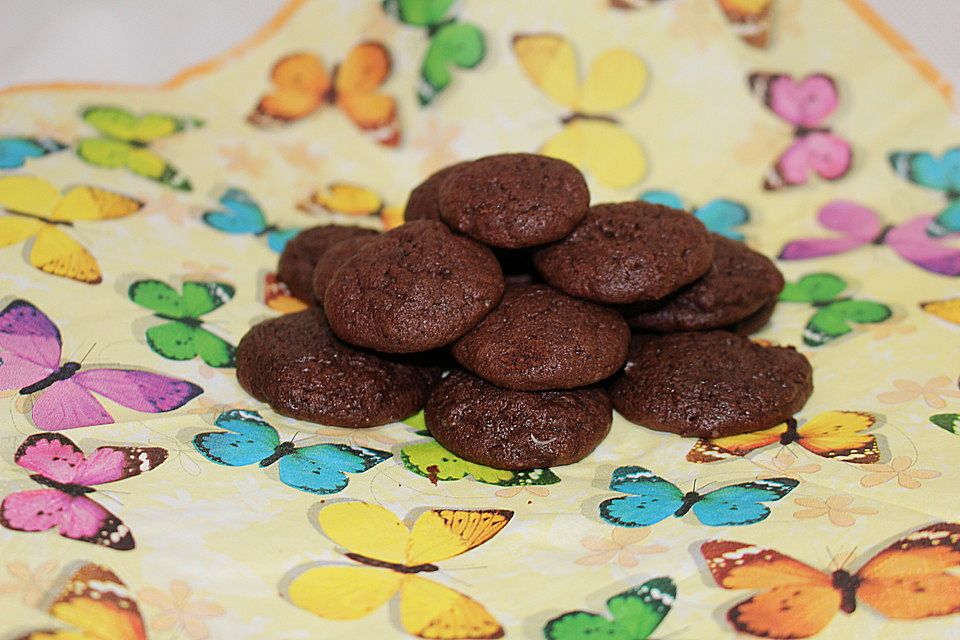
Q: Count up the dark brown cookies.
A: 12